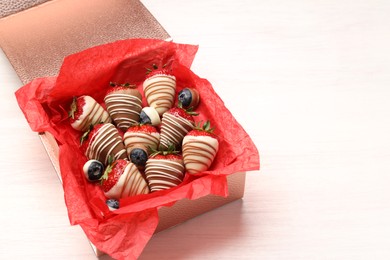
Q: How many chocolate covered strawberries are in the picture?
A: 9